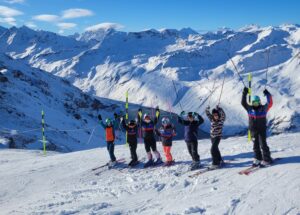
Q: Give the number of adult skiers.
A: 1